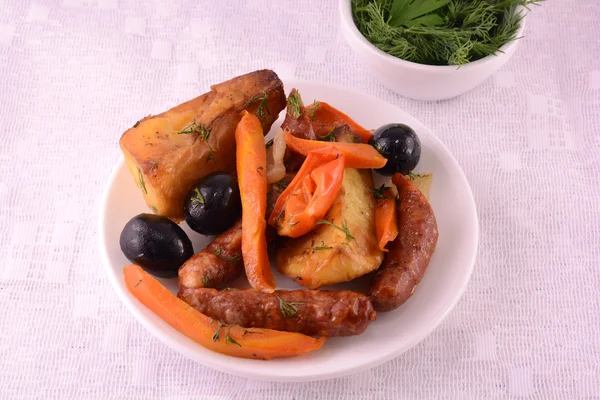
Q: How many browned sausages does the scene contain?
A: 3